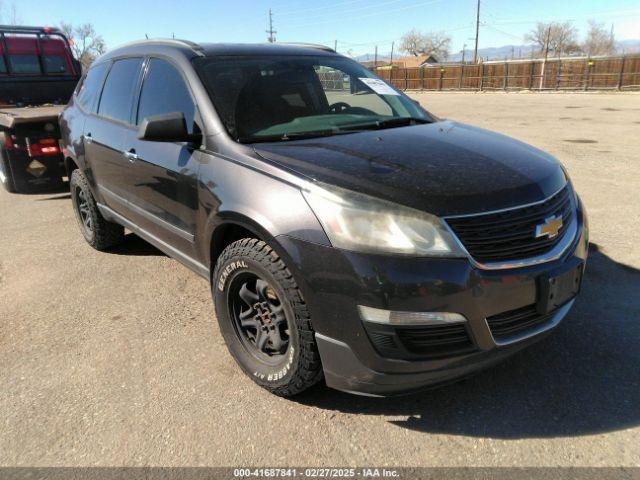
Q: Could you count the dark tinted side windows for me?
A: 3